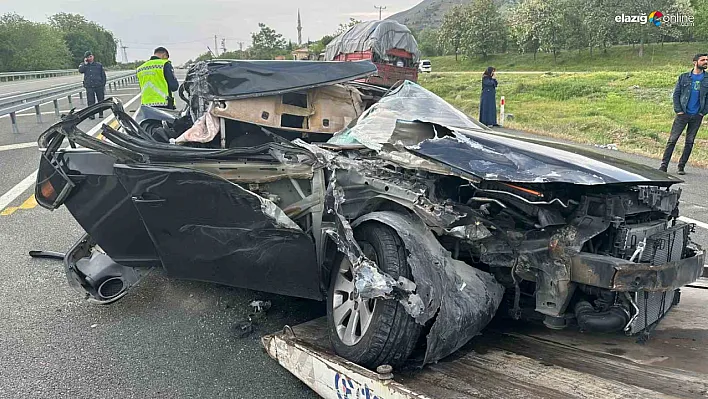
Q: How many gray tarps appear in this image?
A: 1